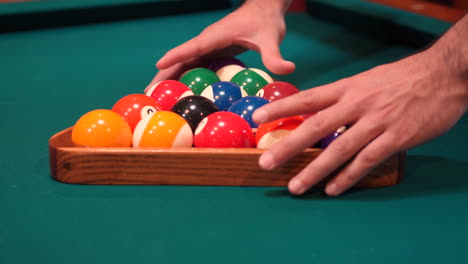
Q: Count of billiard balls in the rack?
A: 15